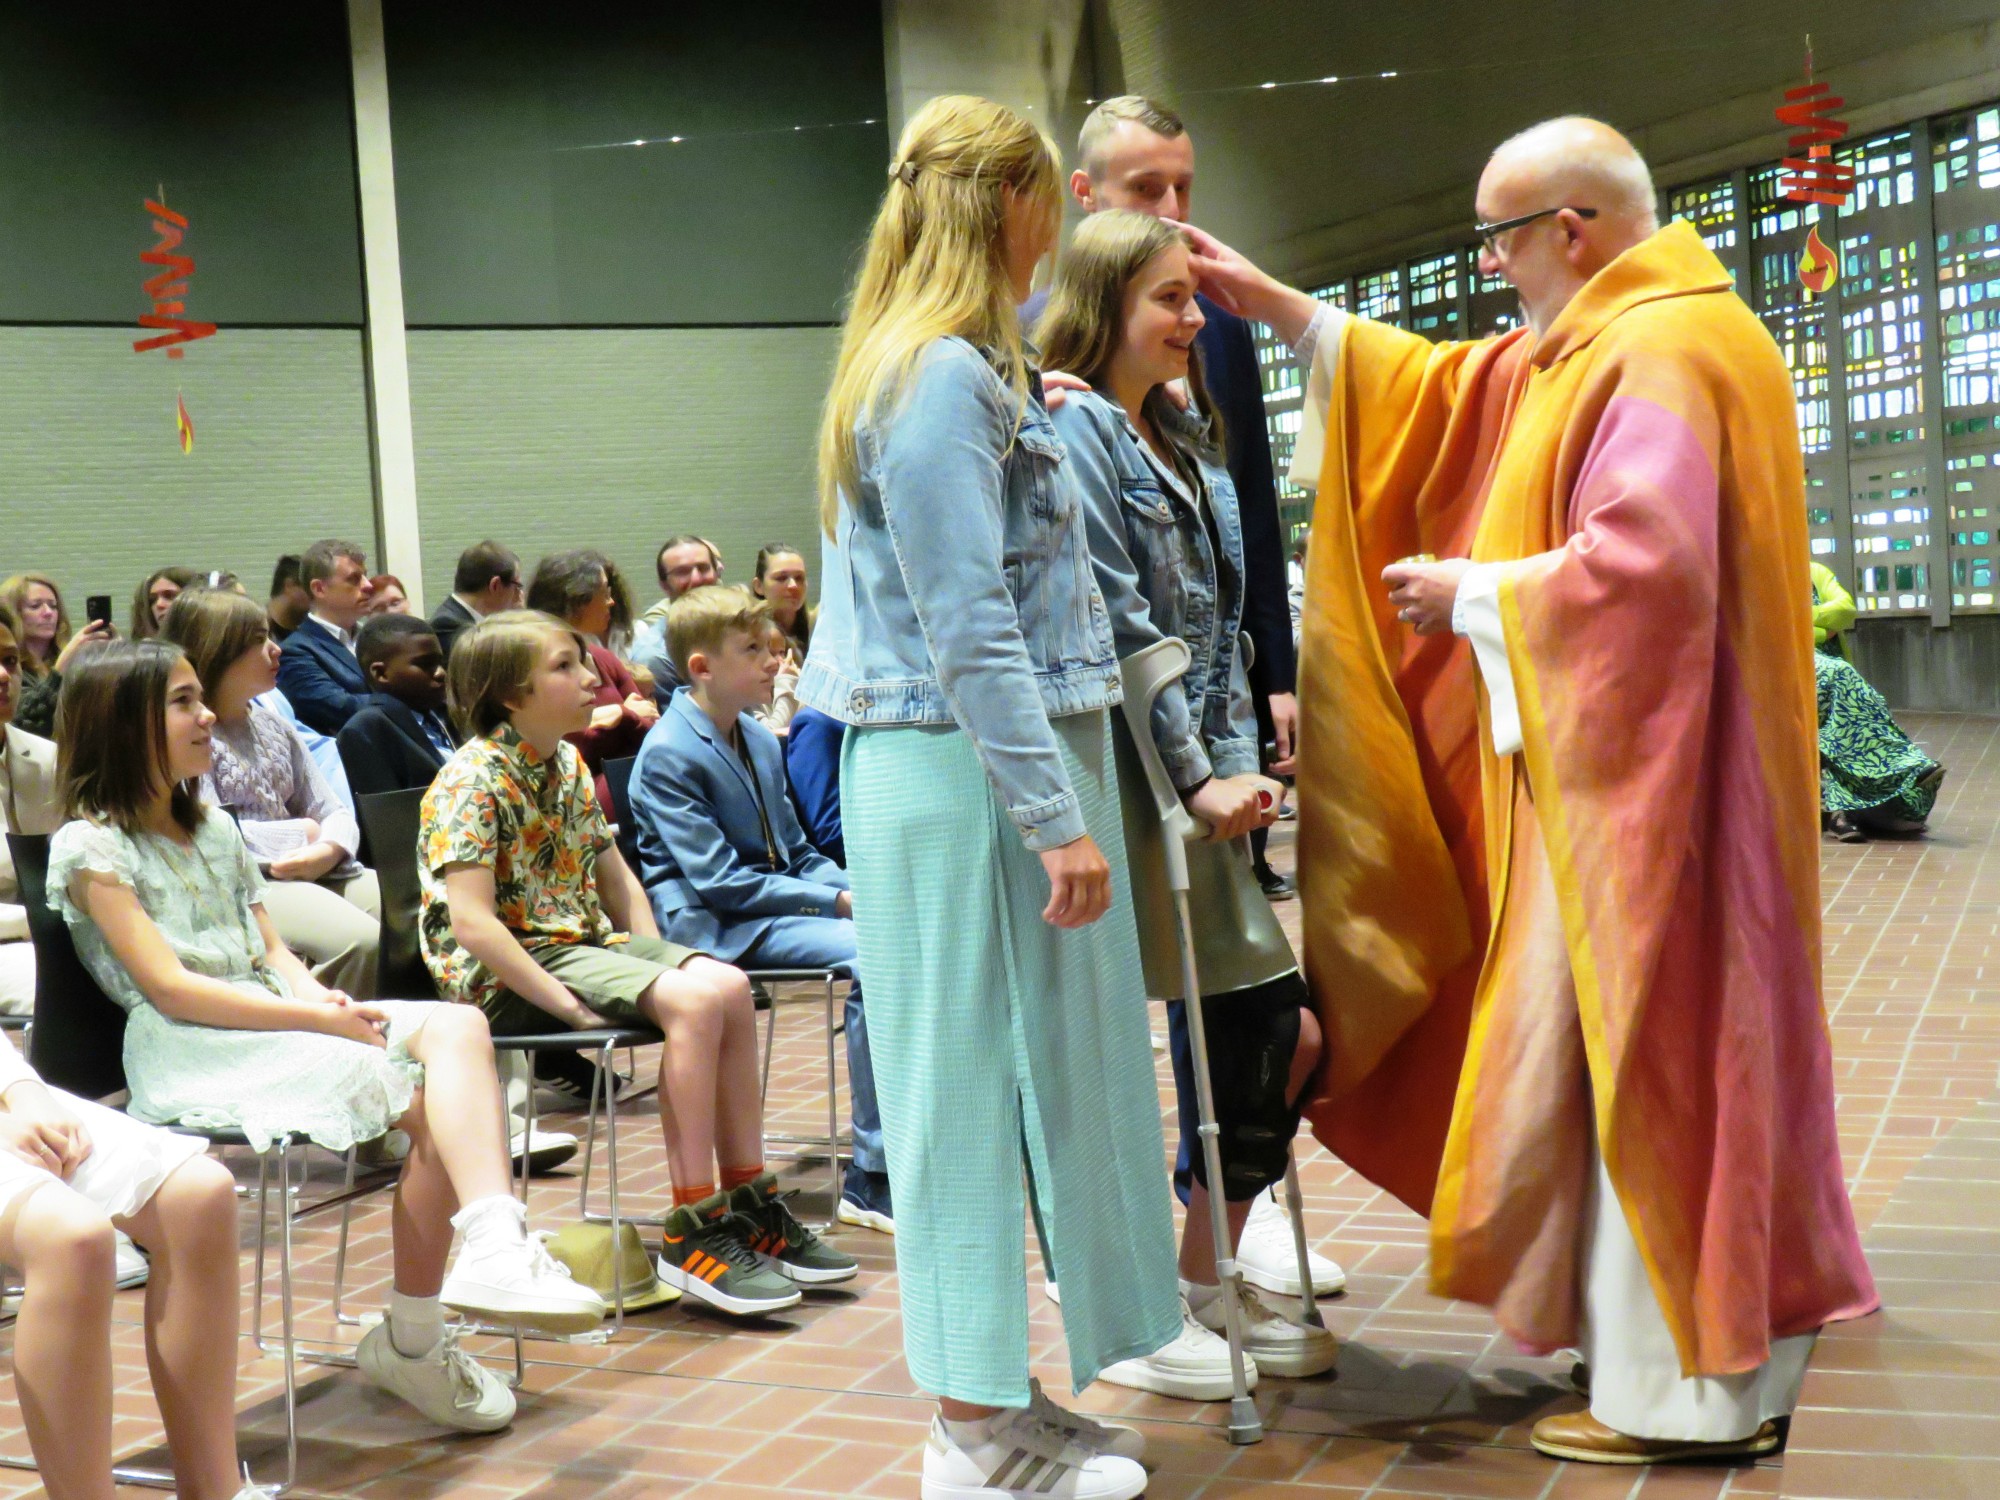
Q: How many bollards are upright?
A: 0